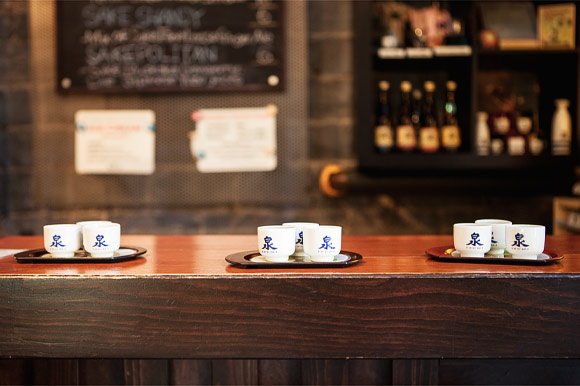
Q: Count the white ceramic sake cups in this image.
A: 9